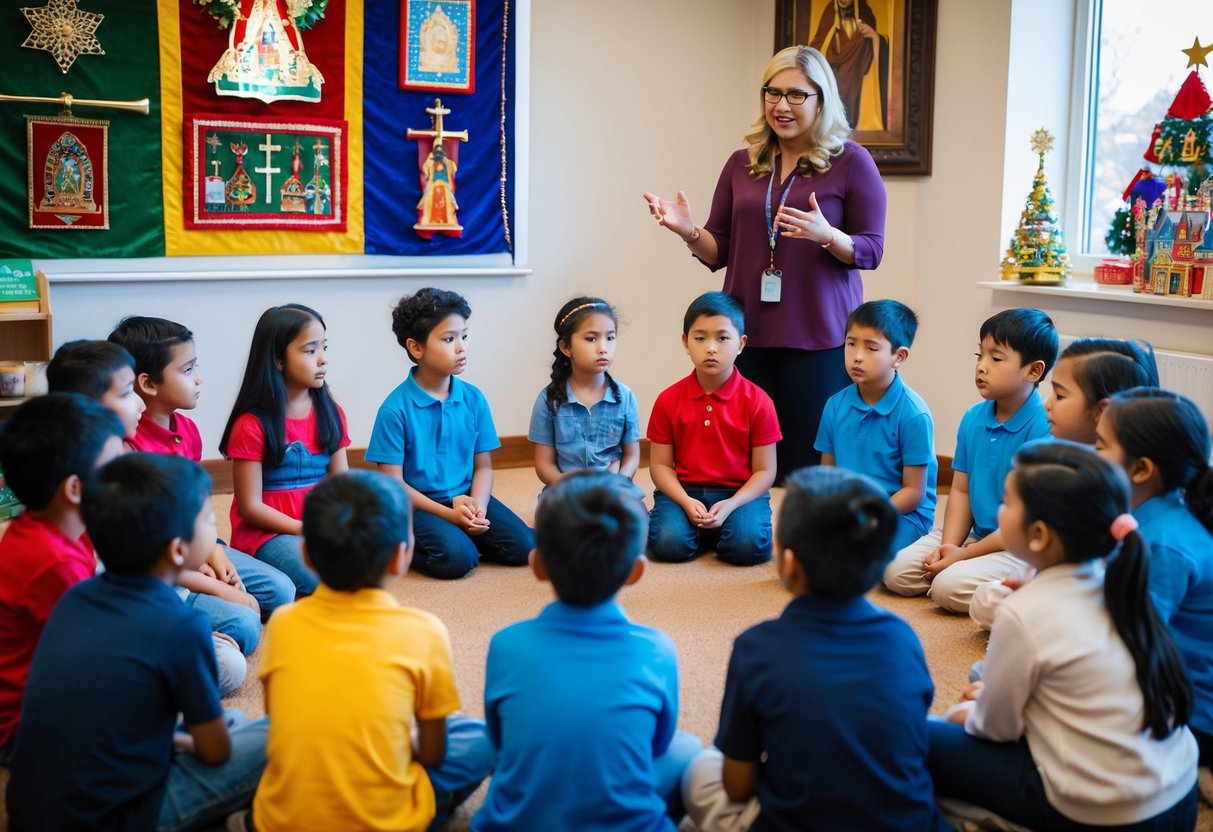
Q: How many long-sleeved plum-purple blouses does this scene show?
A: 1